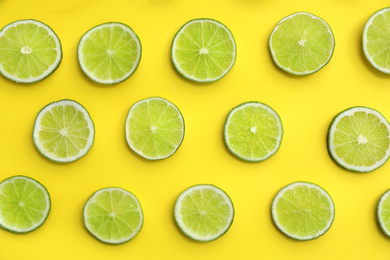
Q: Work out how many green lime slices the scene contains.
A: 14